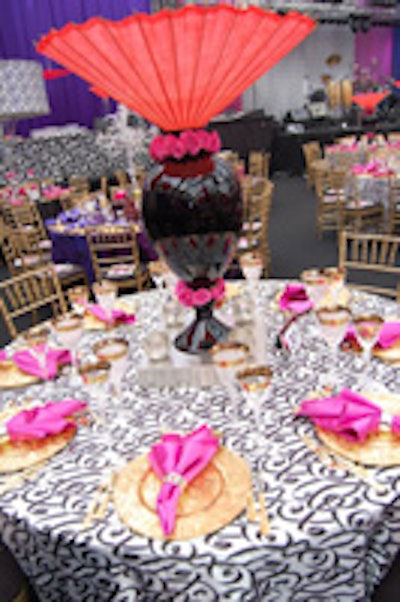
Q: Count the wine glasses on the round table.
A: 14